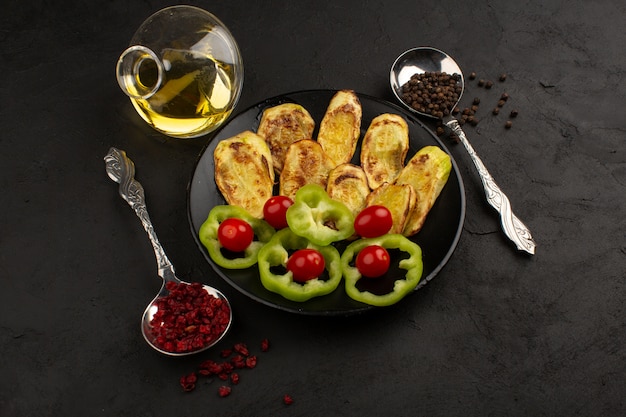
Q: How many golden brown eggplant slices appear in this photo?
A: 8